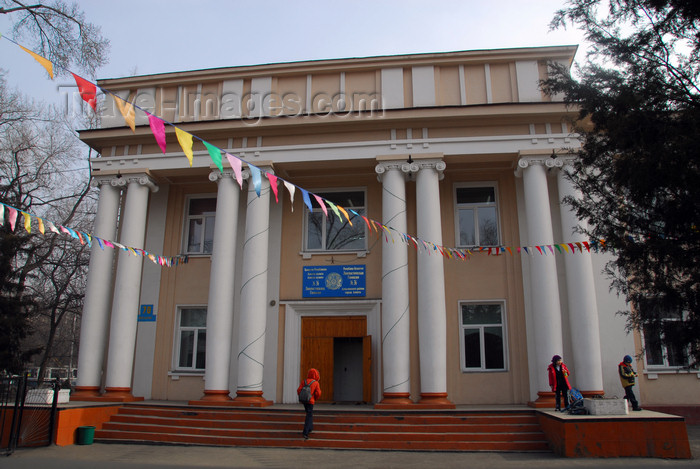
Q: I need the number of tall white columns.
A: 8